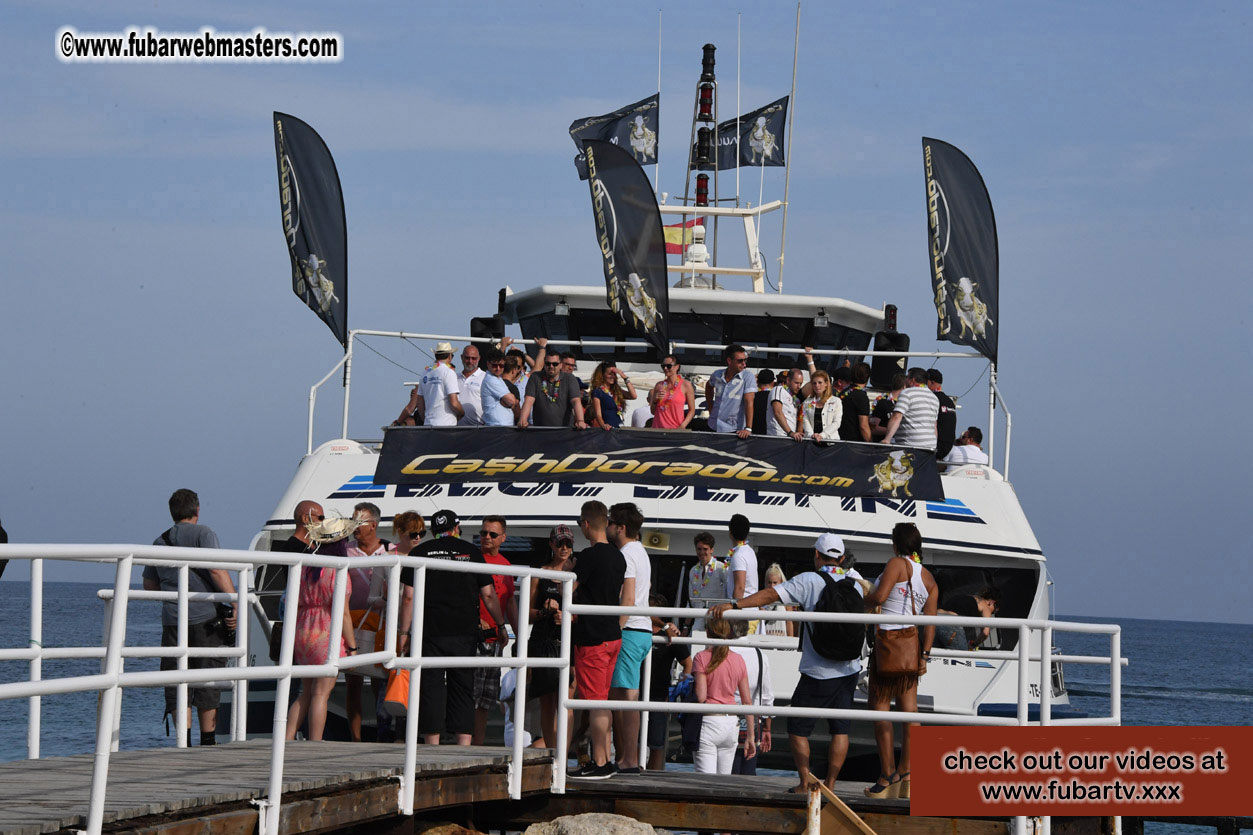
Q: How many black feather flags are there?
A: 3